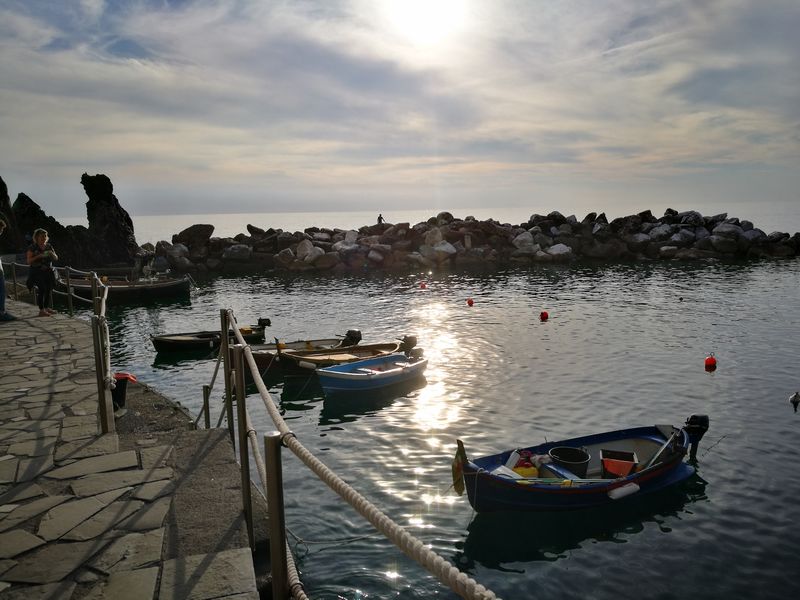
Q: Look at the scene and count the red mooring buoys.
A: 4